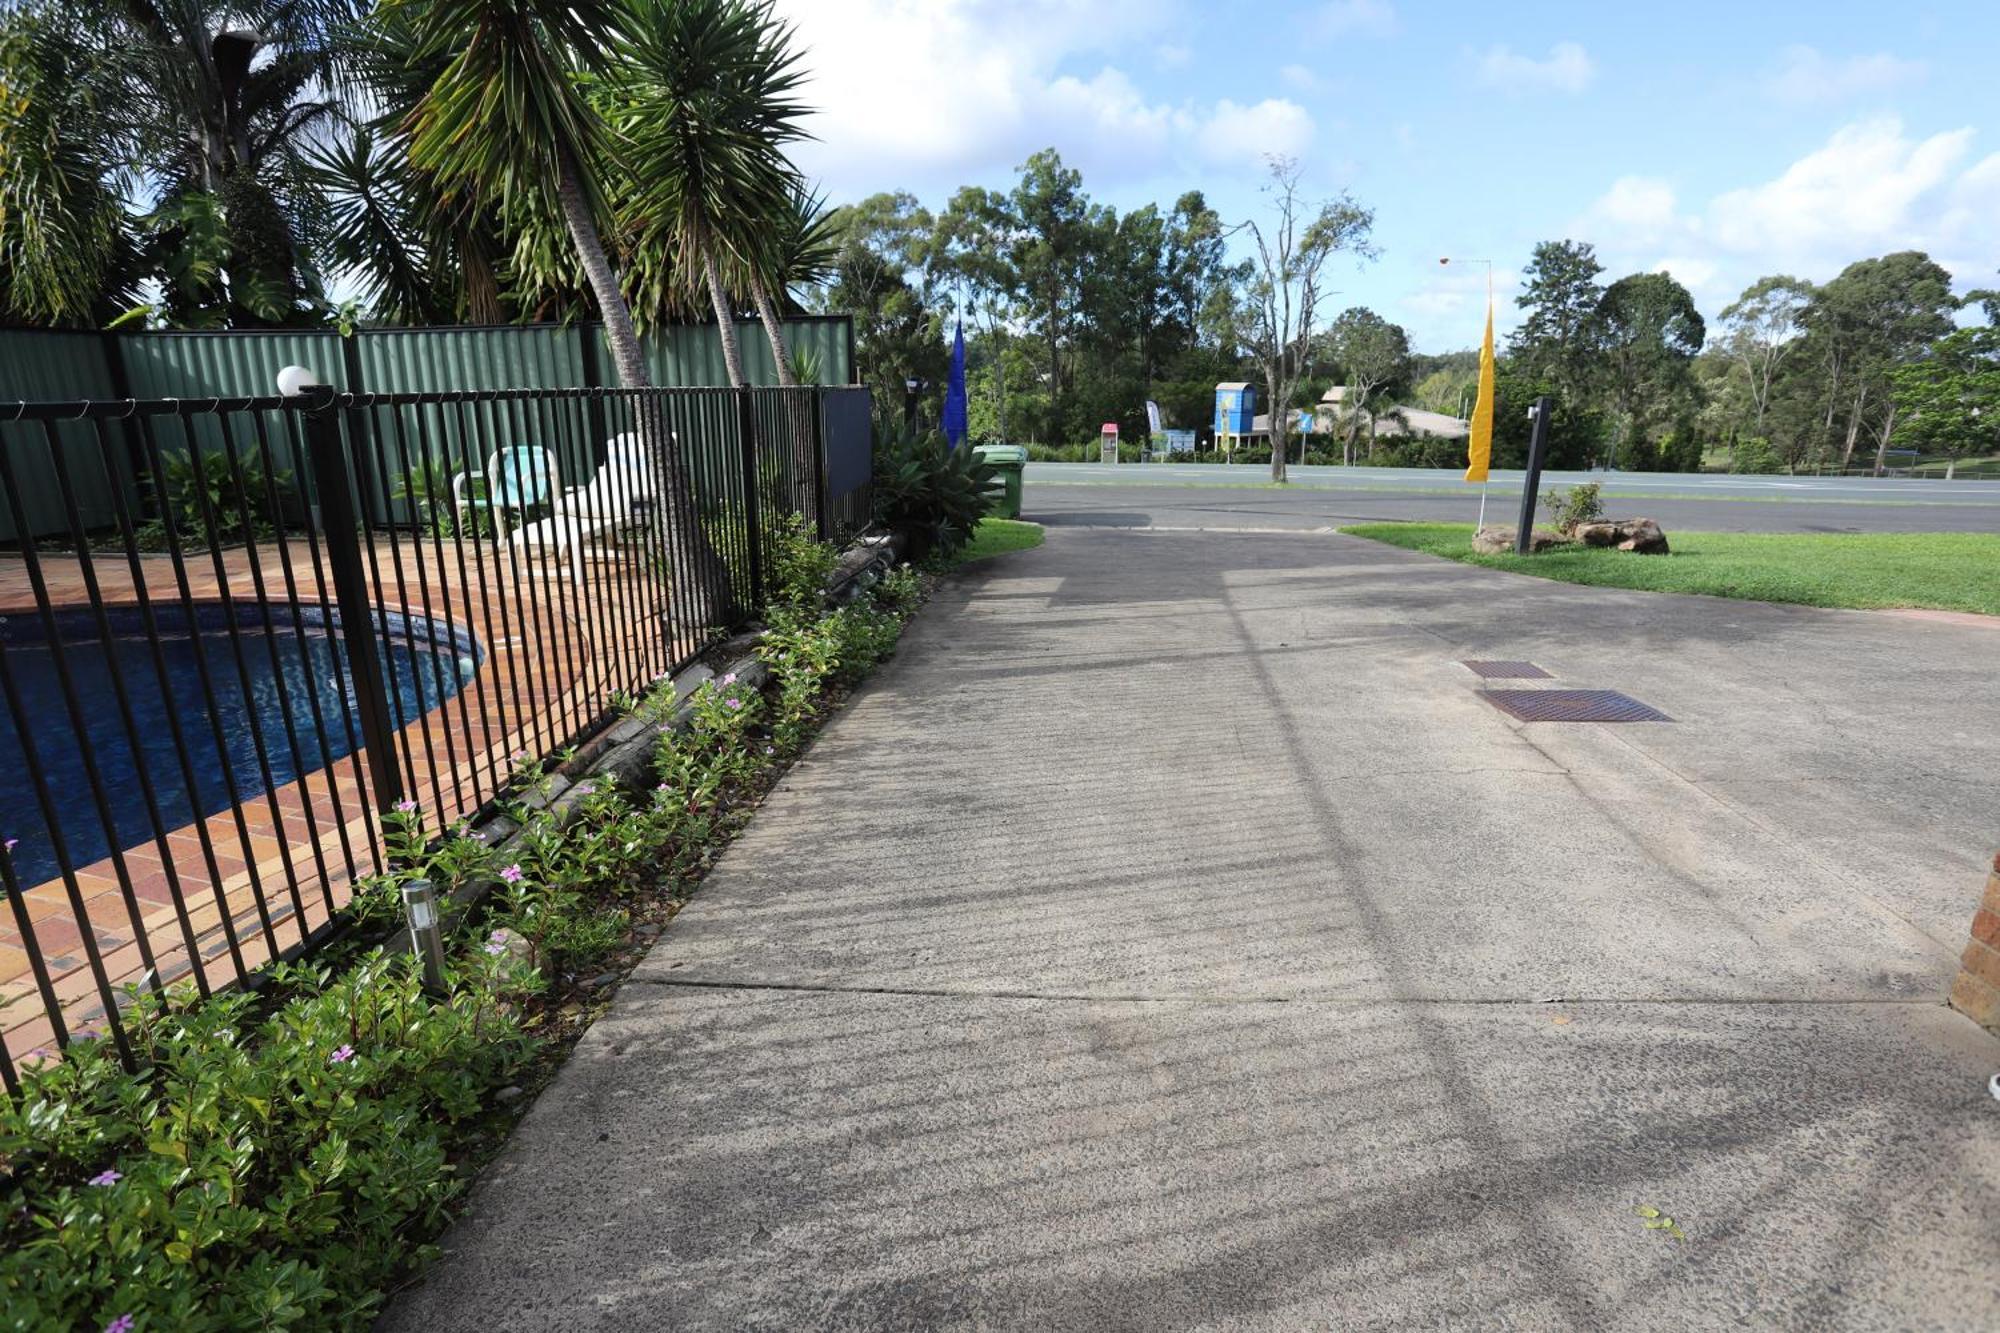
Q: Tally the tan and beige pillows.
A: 0